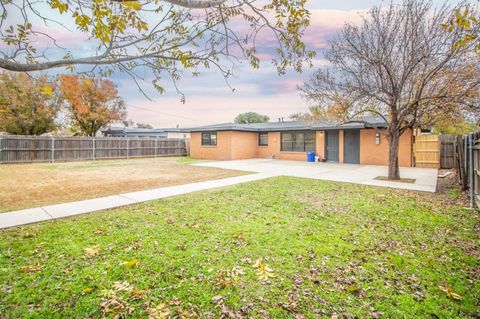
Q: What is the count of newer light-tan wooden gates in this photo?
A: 1